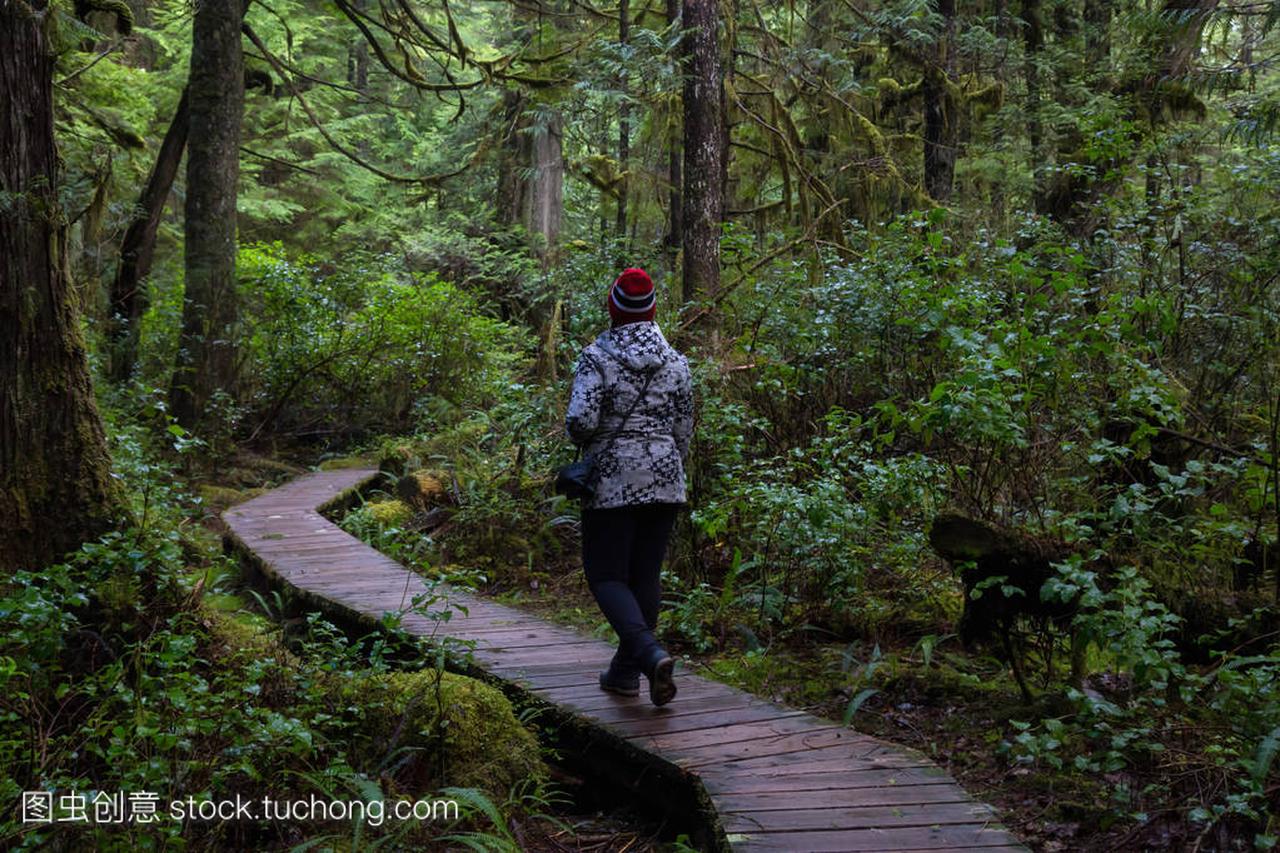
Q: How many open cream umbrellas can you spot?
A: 0